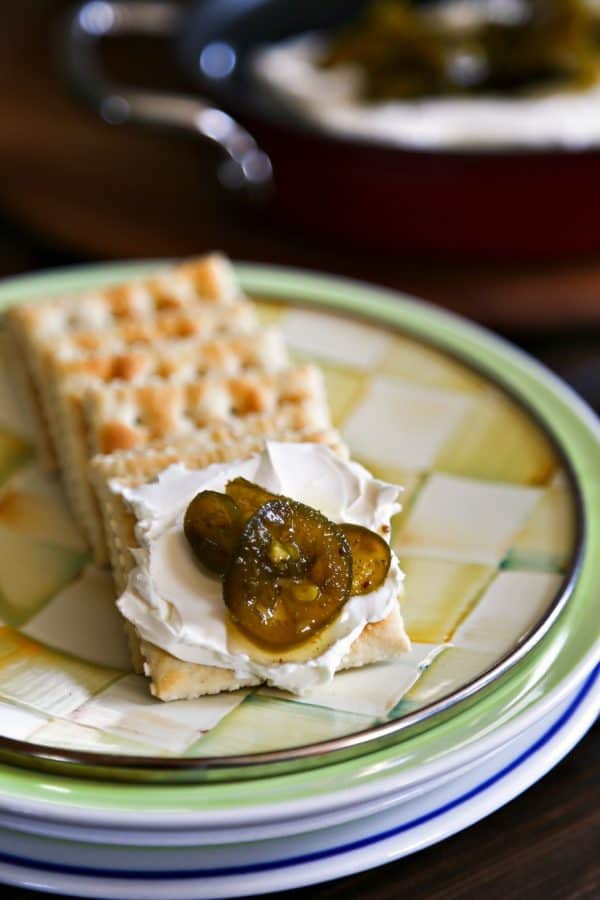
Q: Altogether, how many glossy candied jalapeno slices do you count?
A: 4